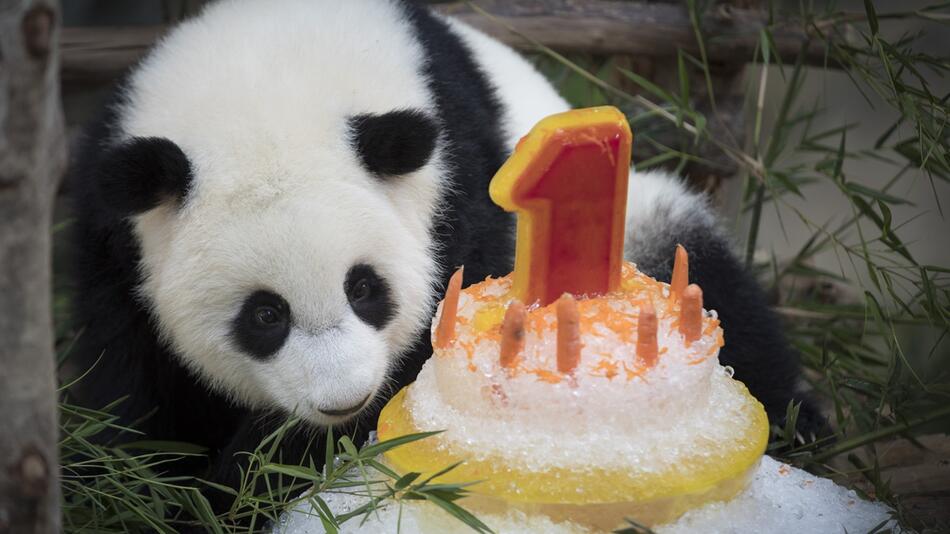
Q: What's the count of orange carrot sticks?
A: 6